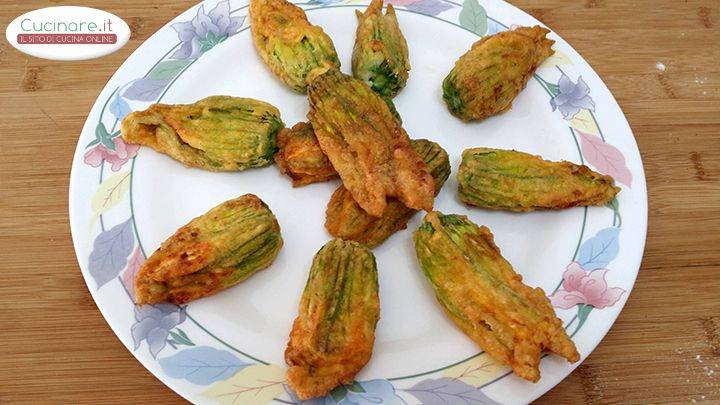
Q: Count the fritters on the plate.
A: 11